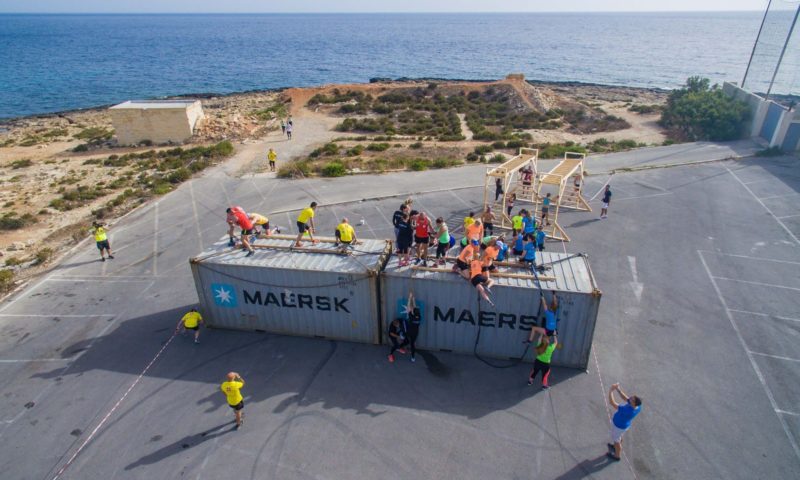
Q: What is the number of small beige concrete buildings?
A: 1